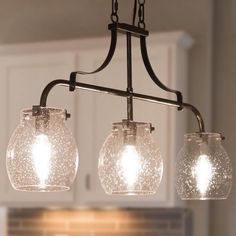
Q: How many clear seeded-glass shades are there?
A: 3